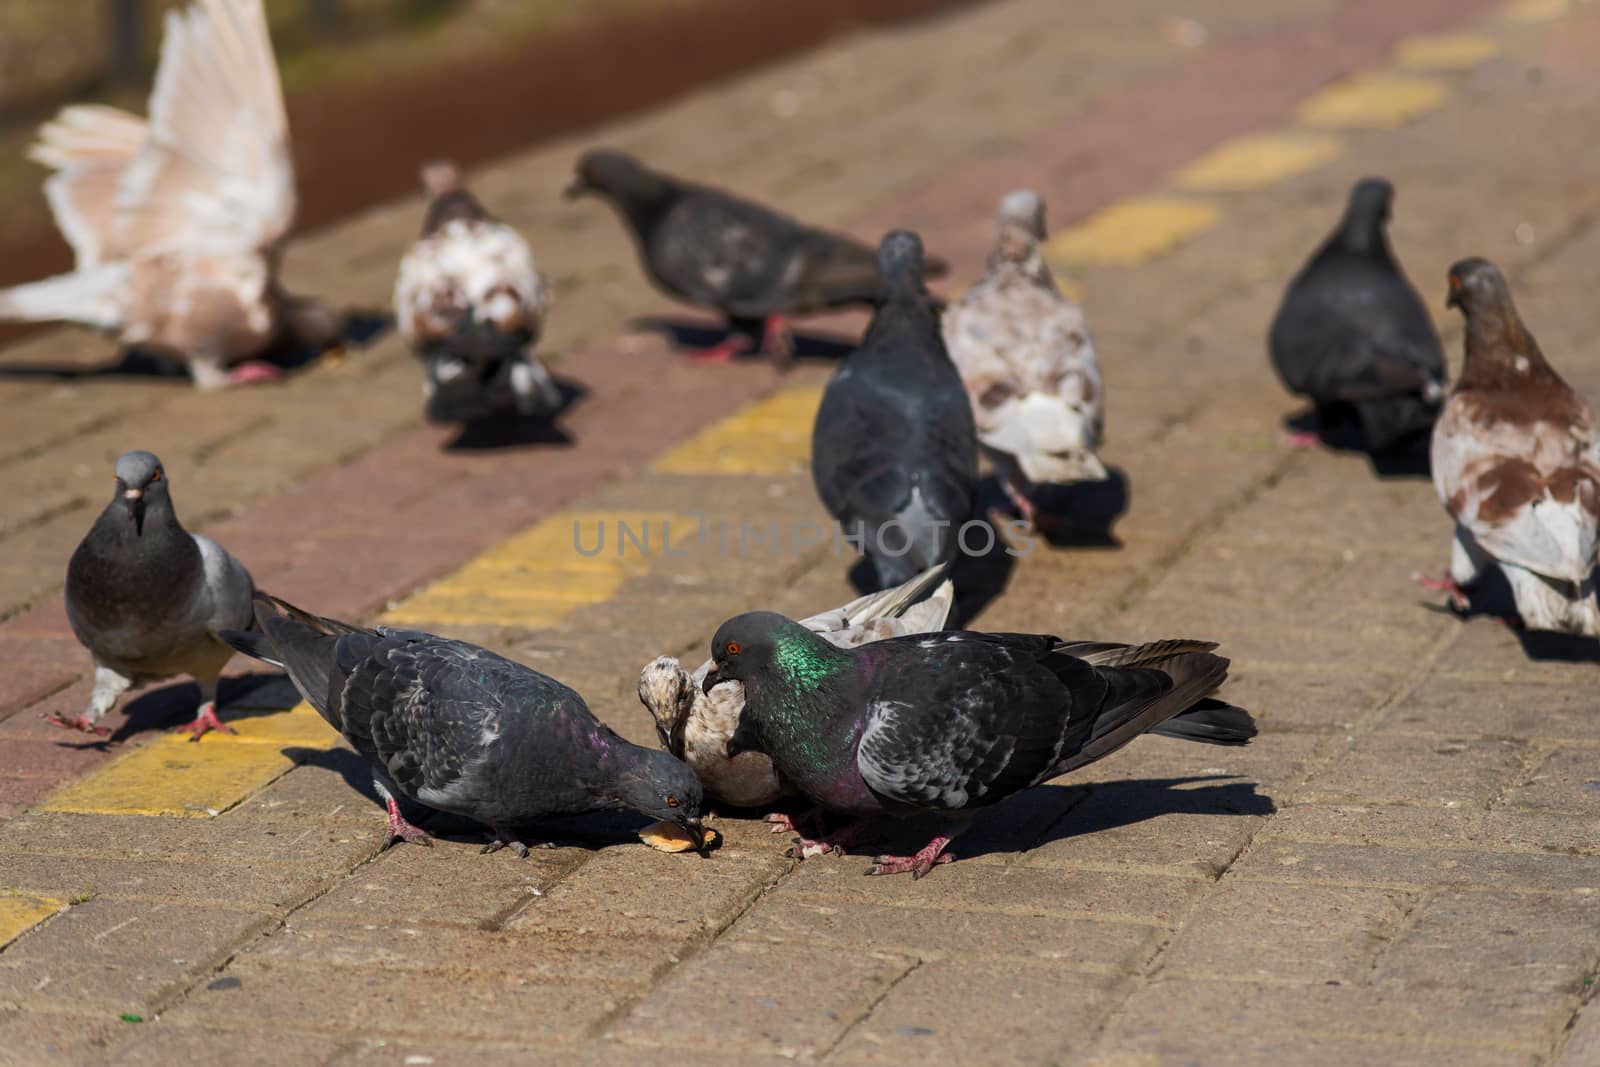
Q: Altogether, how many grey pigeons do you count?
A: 6